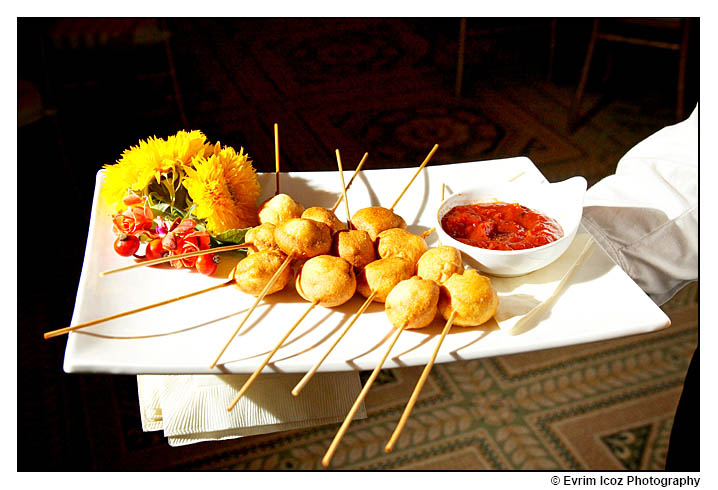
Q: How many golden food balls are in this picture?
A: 13